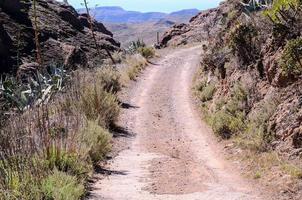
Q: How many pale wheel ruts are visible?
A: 2